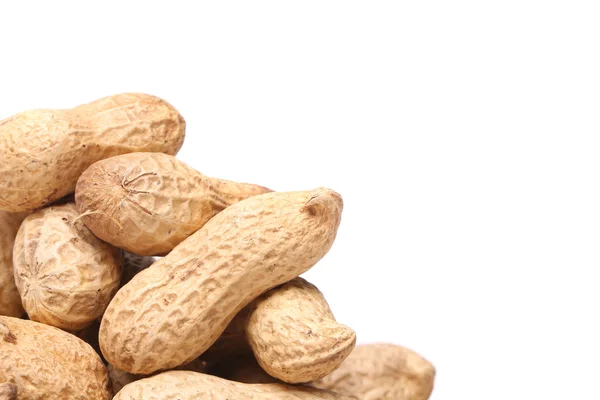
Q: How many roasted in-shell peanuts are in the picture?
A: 9